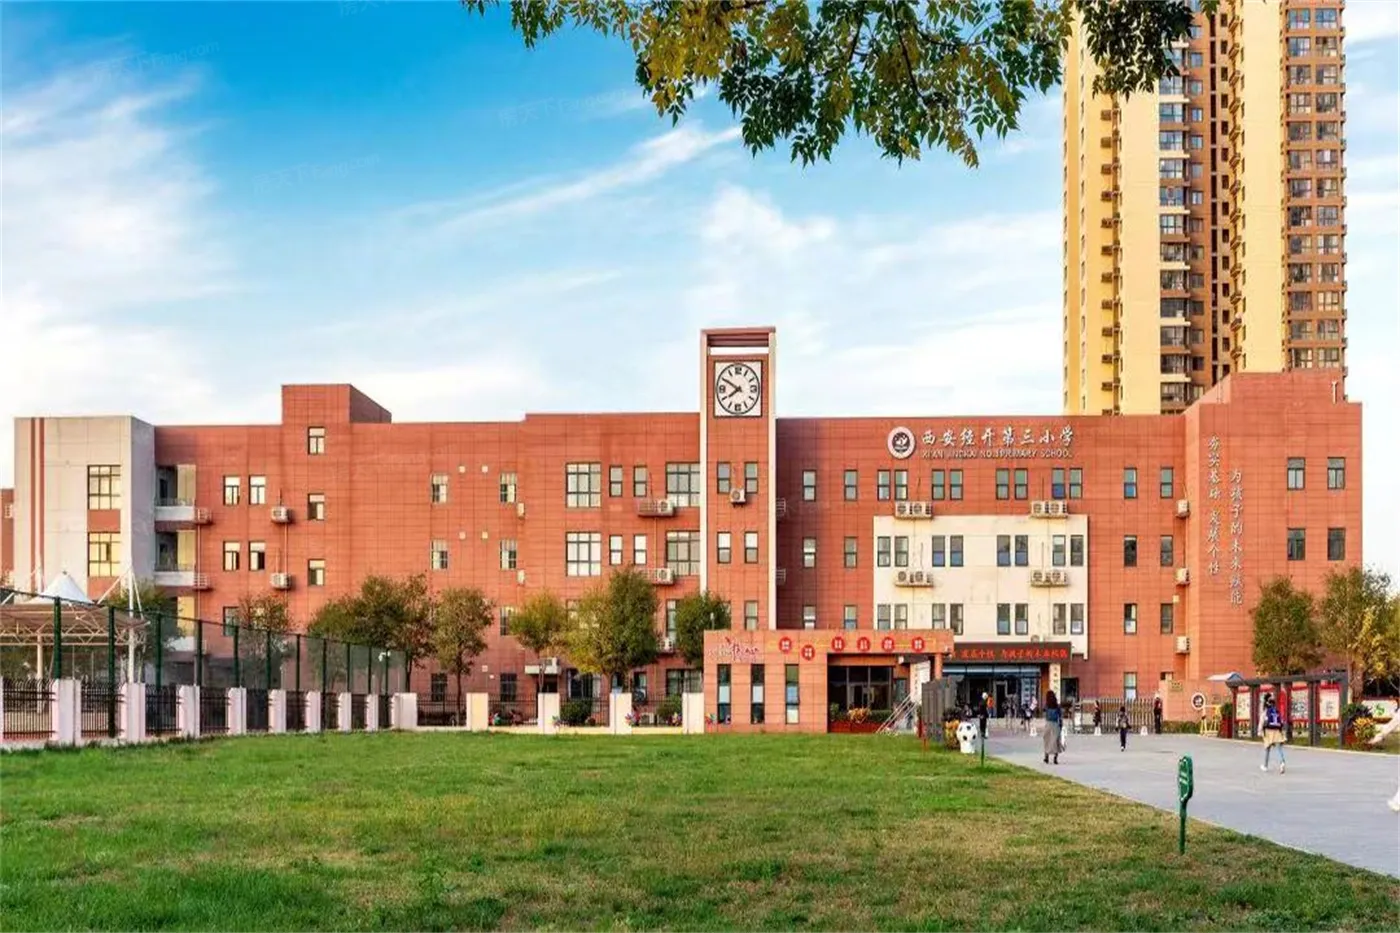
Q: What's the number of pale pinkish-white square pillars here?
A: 14